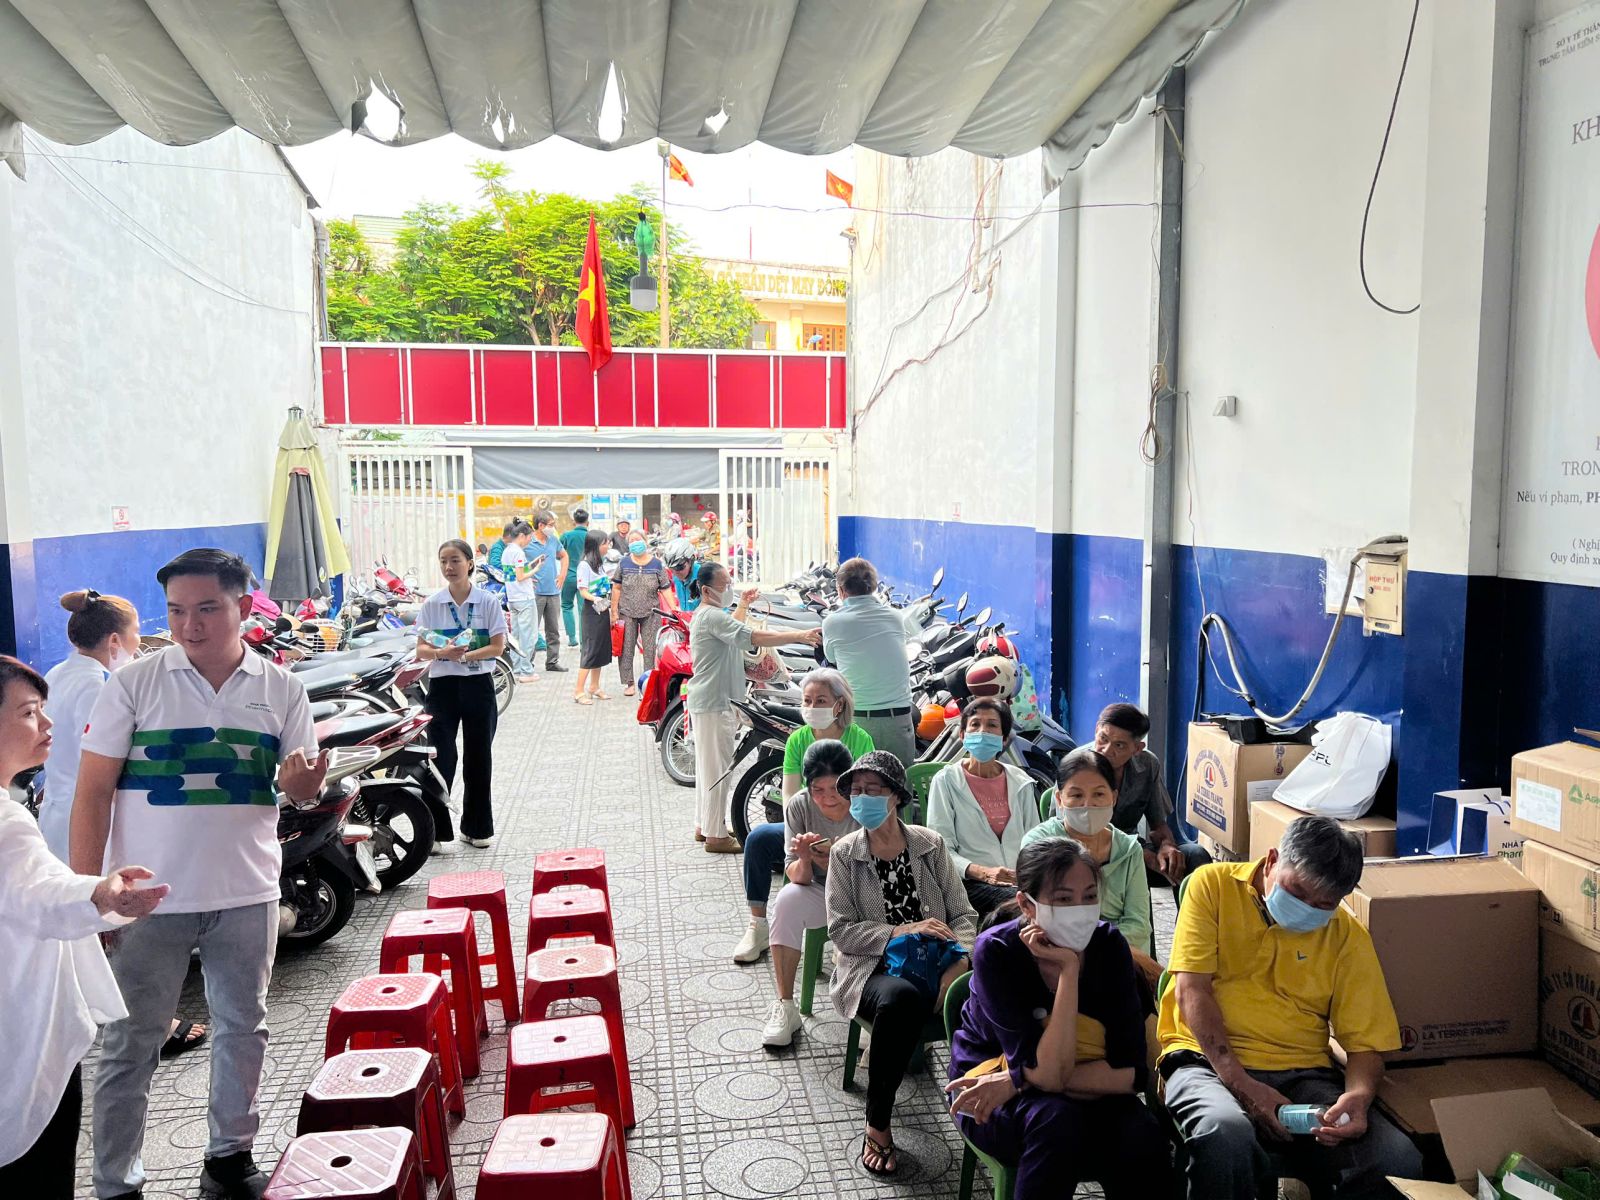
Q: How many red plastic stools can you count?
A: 10